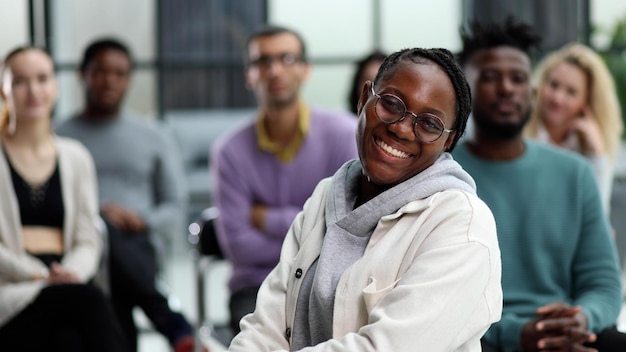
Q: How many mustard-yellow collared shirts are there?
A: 1